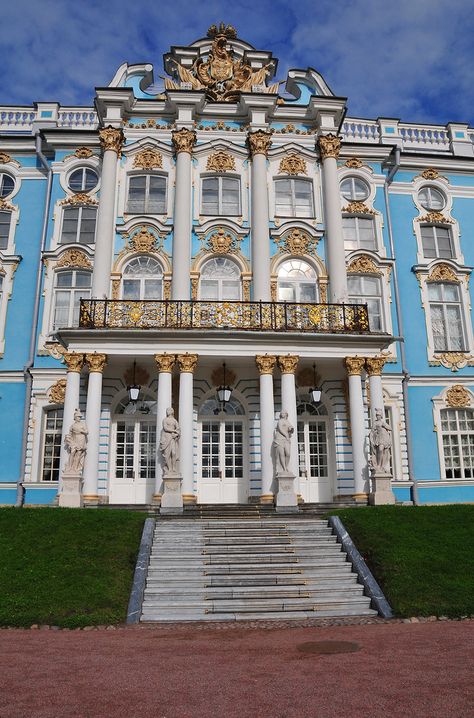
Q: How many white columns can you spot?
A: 12